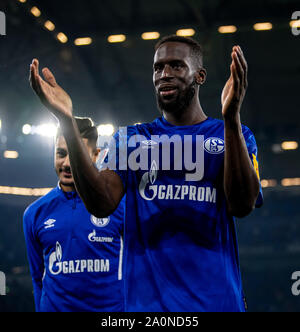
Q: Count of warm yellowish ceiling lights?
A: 11